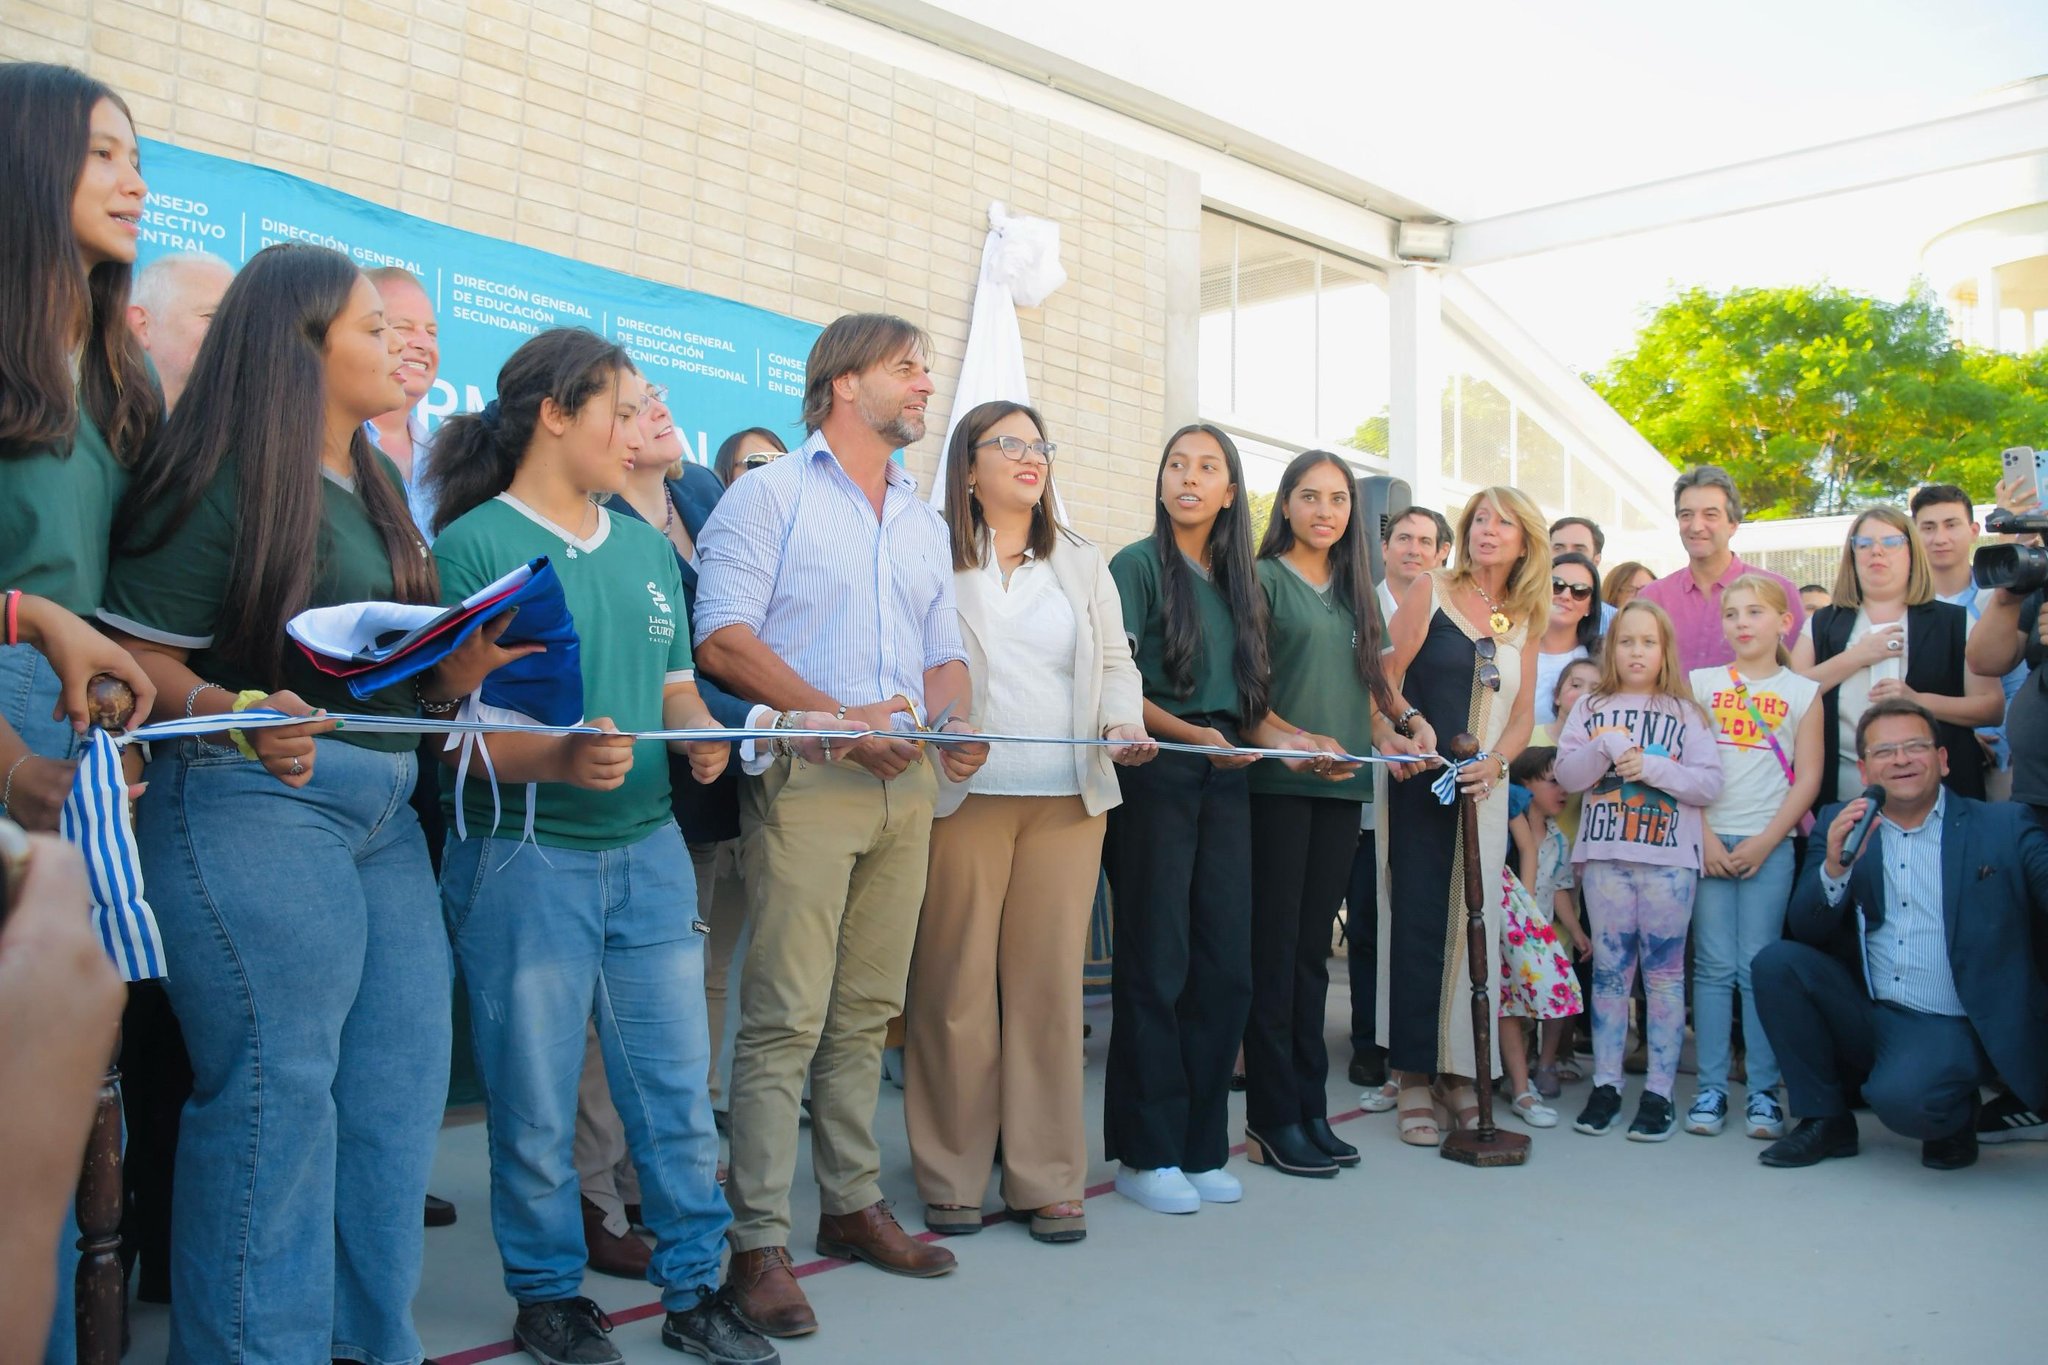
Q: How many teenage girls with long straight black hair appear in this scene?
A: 4